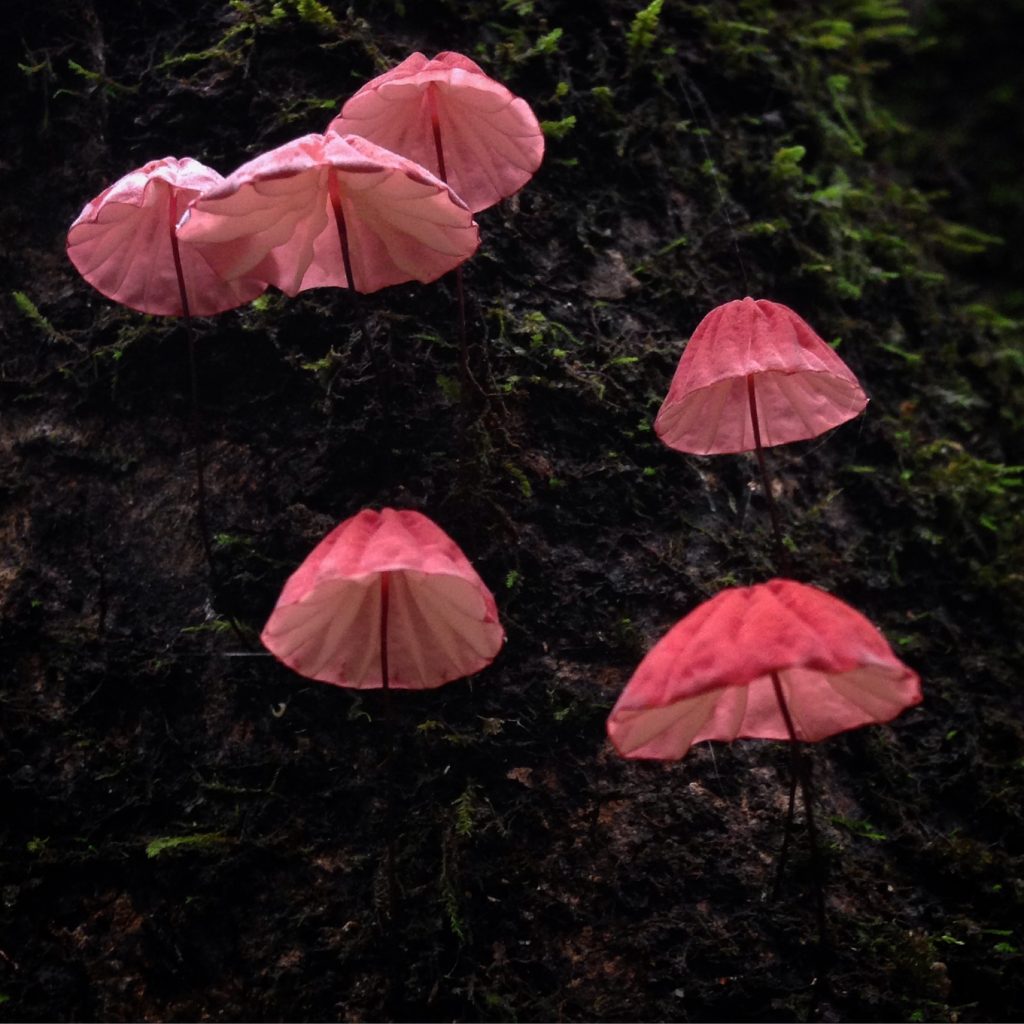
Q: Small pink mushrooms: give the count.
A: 6